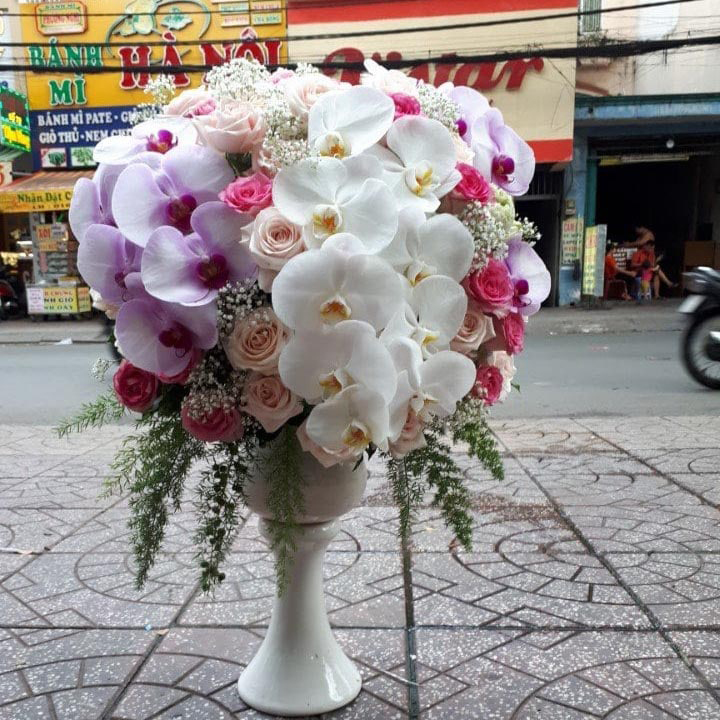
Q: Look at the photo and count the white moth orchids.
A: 9